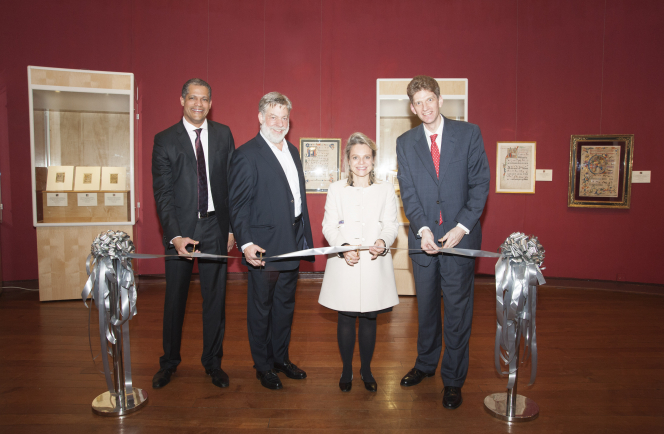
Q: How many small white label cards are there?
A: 5